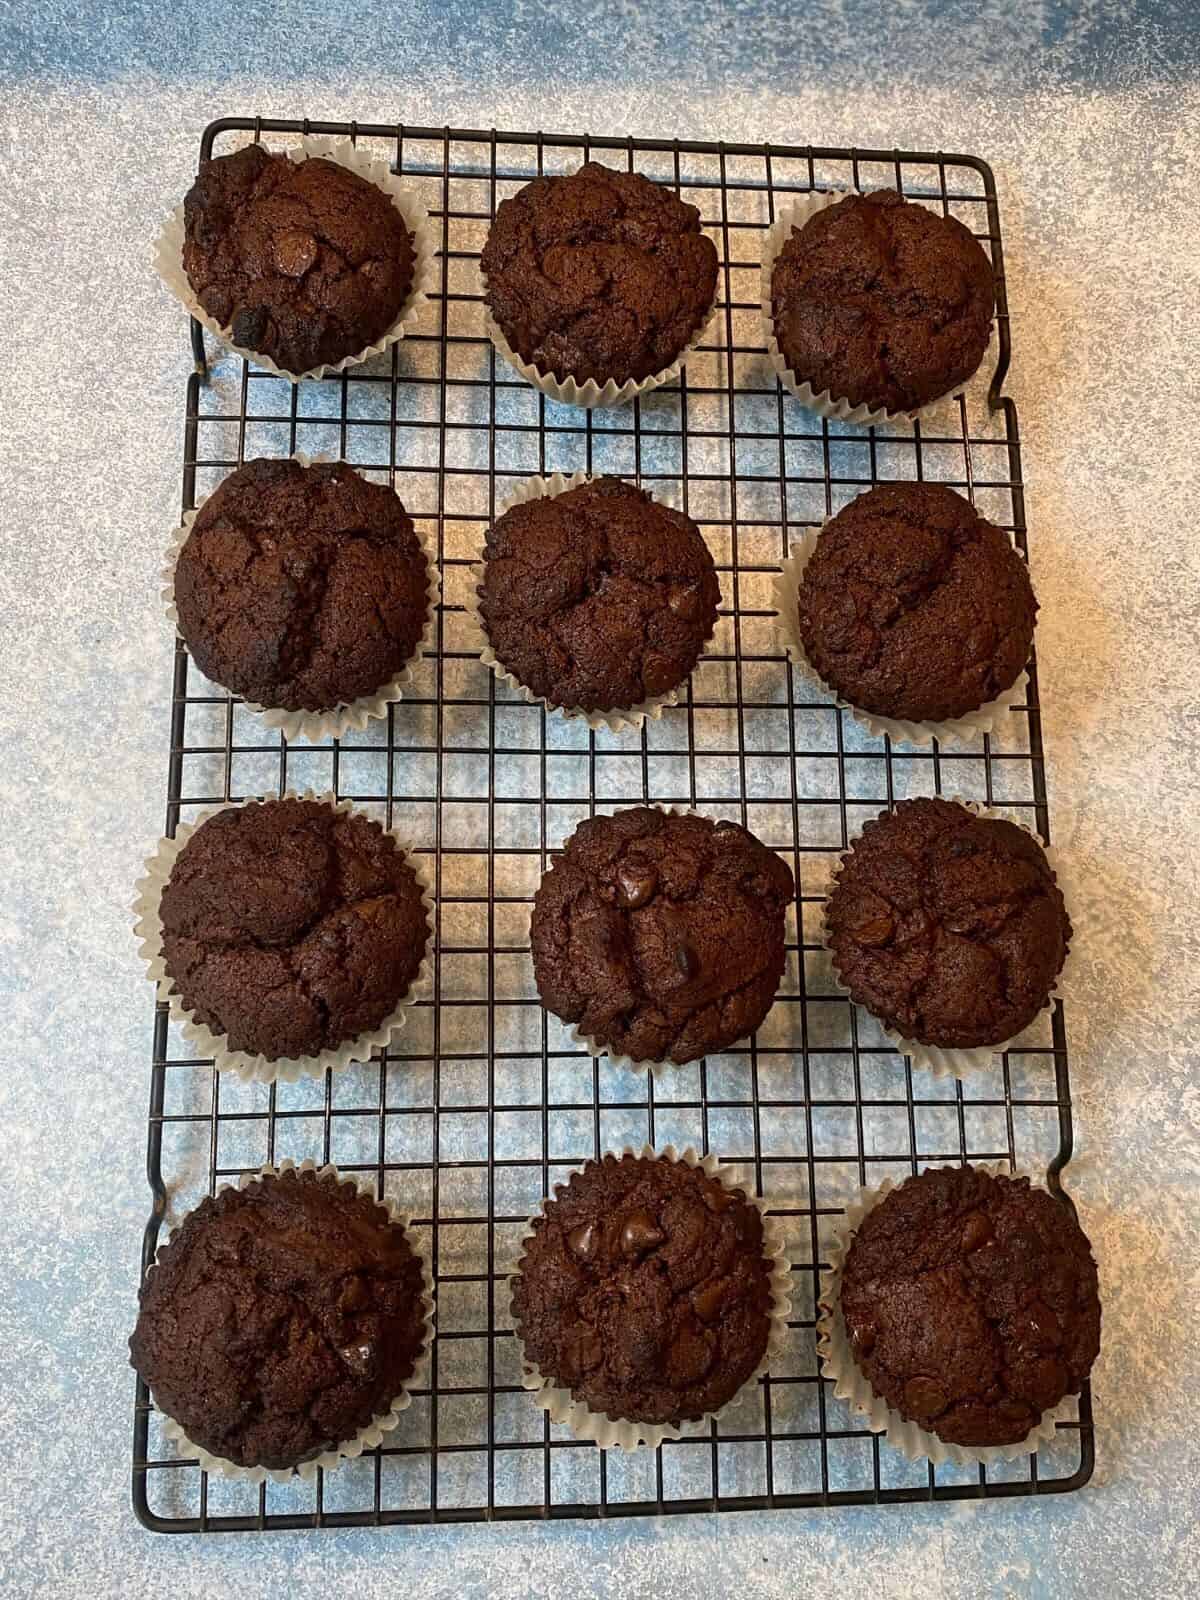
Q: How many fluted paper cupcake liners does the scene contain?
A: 12